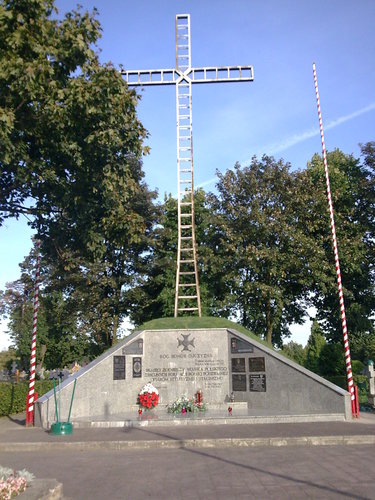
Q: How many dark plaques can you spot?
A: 8